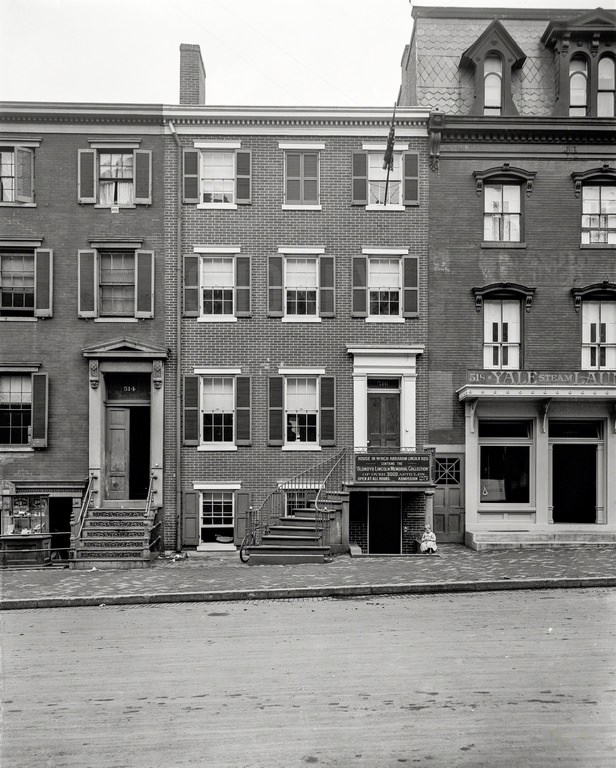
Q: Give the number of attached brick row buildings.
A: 3